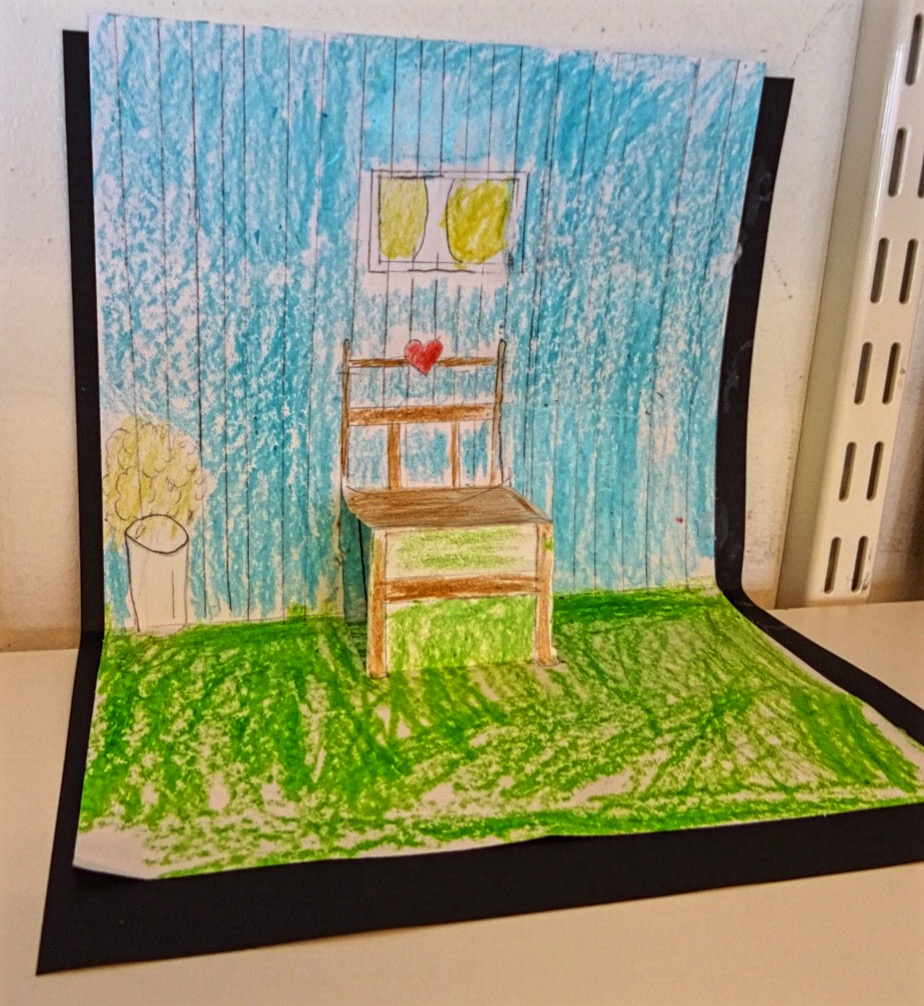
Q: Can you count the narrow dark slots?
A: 11